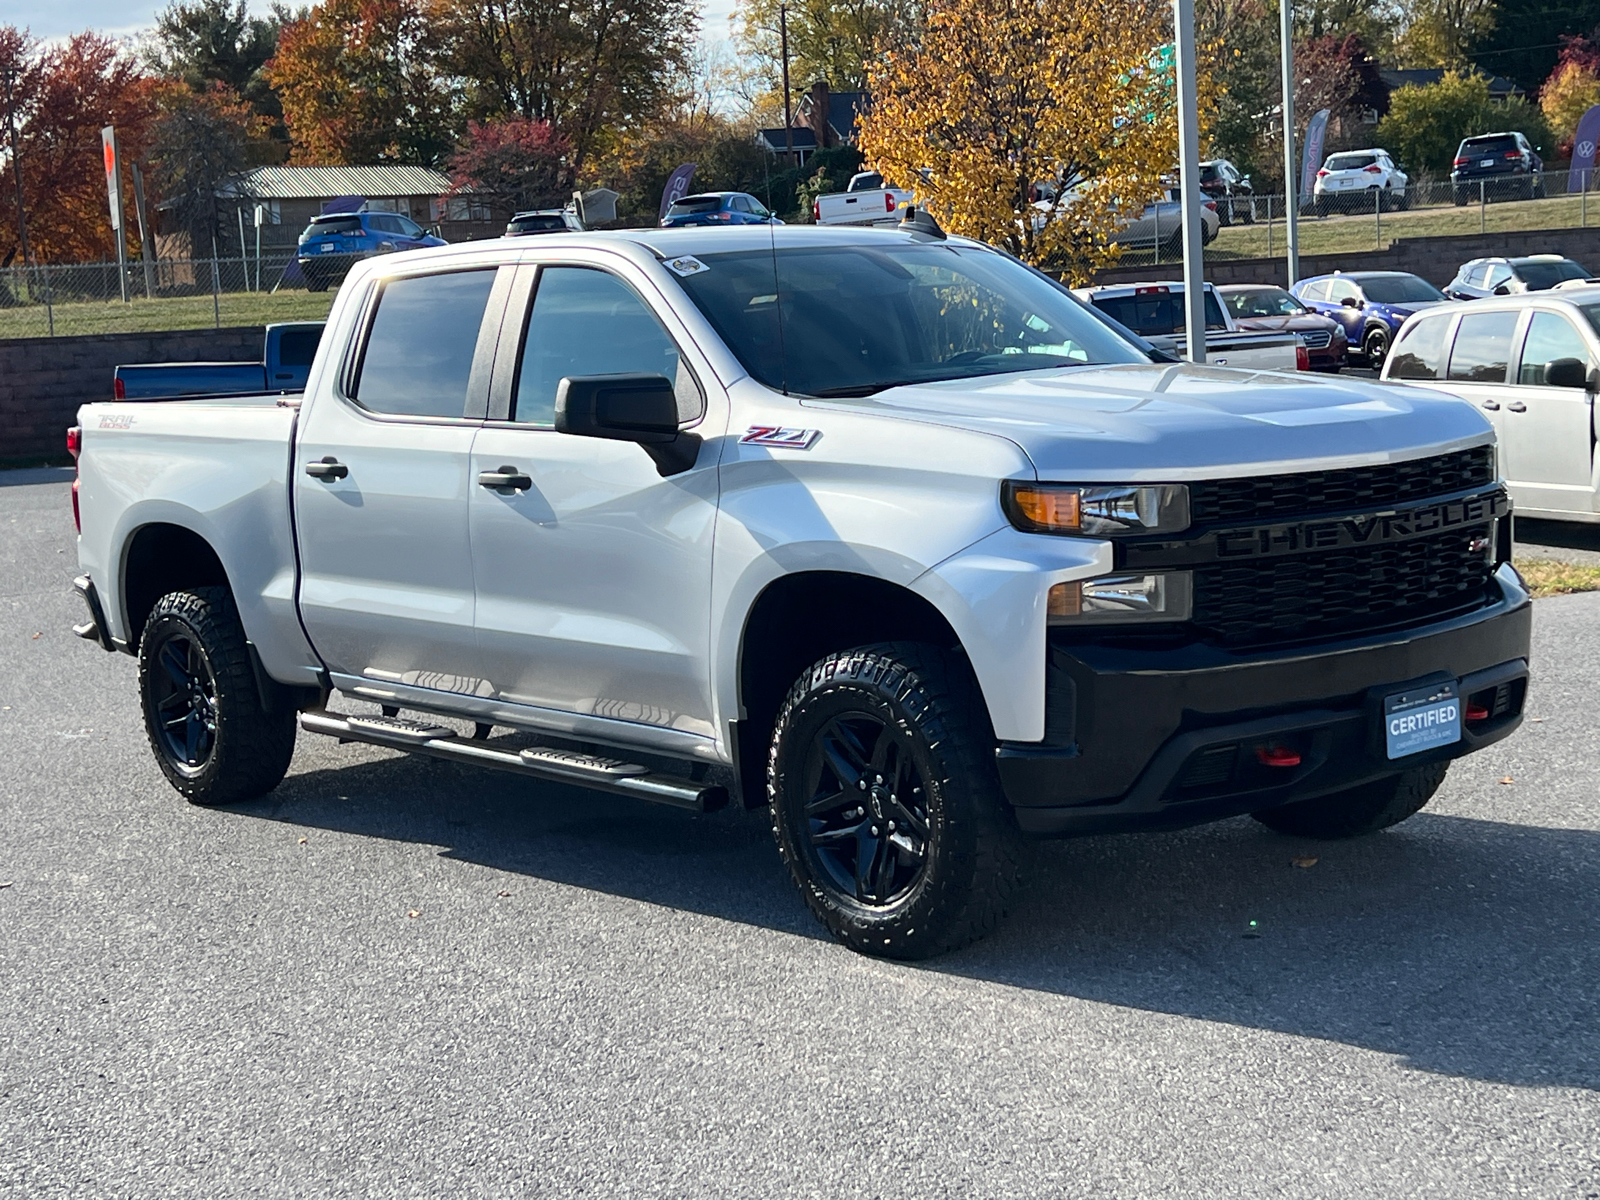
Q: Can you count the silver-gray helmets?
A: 0